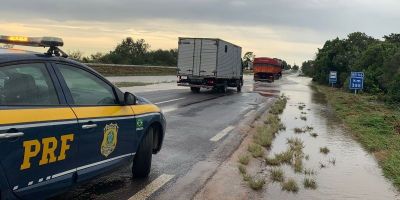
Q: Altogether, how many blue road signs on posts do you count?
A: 2